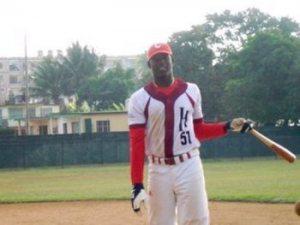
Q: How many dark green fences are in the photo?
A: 1